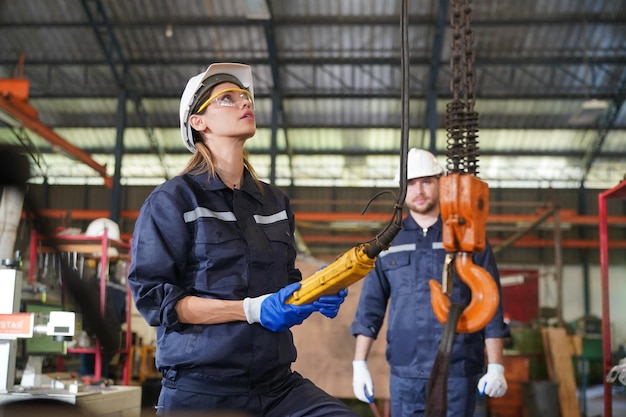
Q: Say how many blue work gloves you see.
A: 2